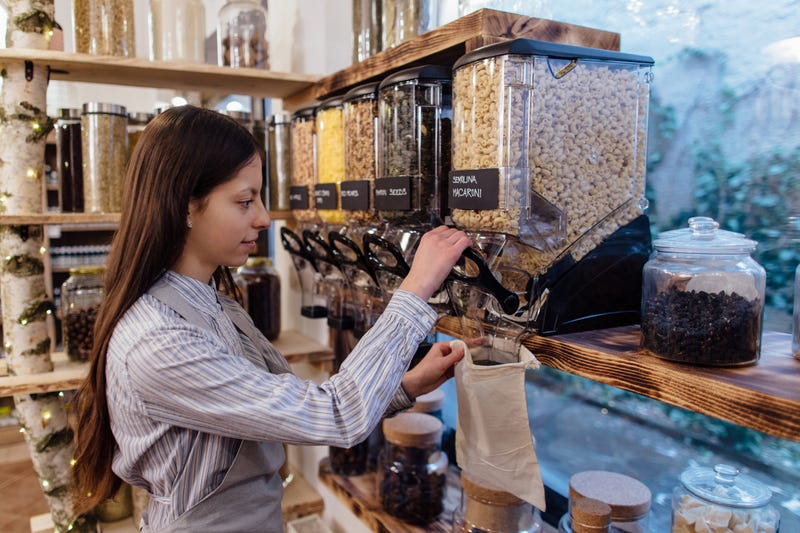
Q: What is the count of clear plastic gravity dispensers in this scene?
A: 5